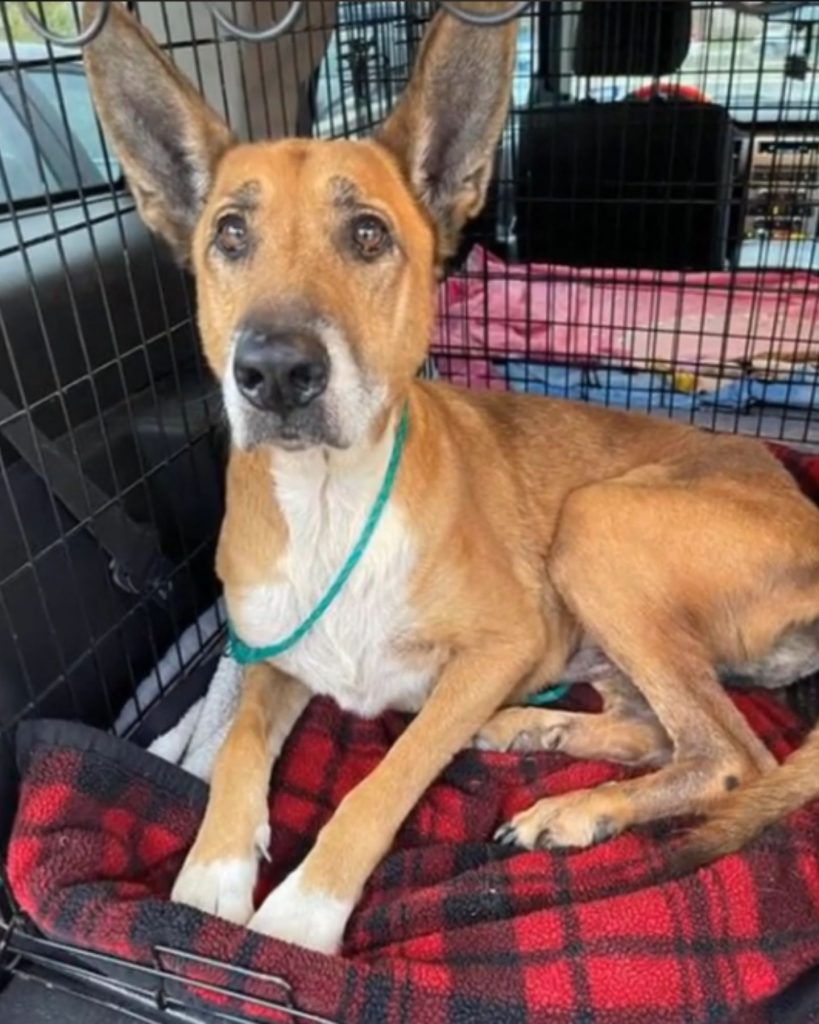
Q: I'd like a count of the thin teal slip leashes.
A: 1